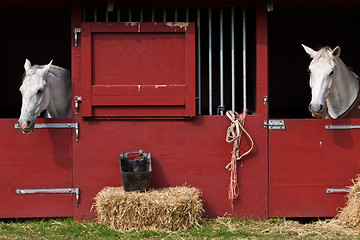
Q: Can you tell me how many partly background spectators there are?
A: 0